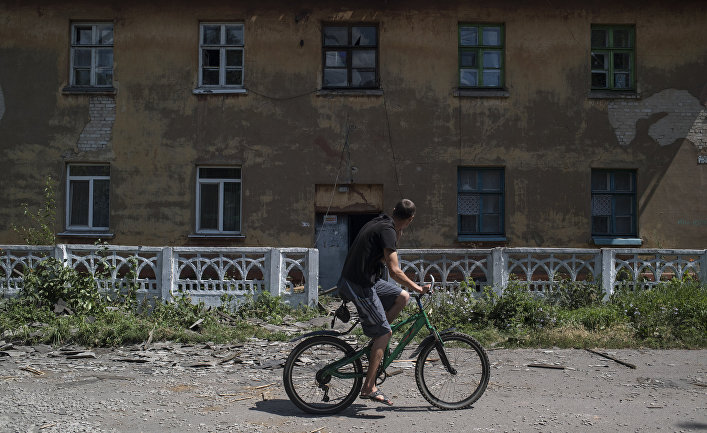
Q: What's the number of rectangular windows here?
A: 9